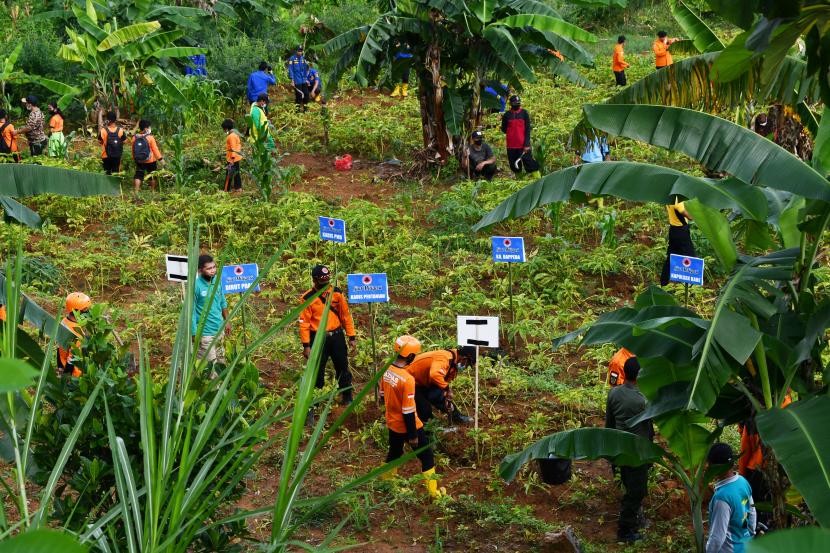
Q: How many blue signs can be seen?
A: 5